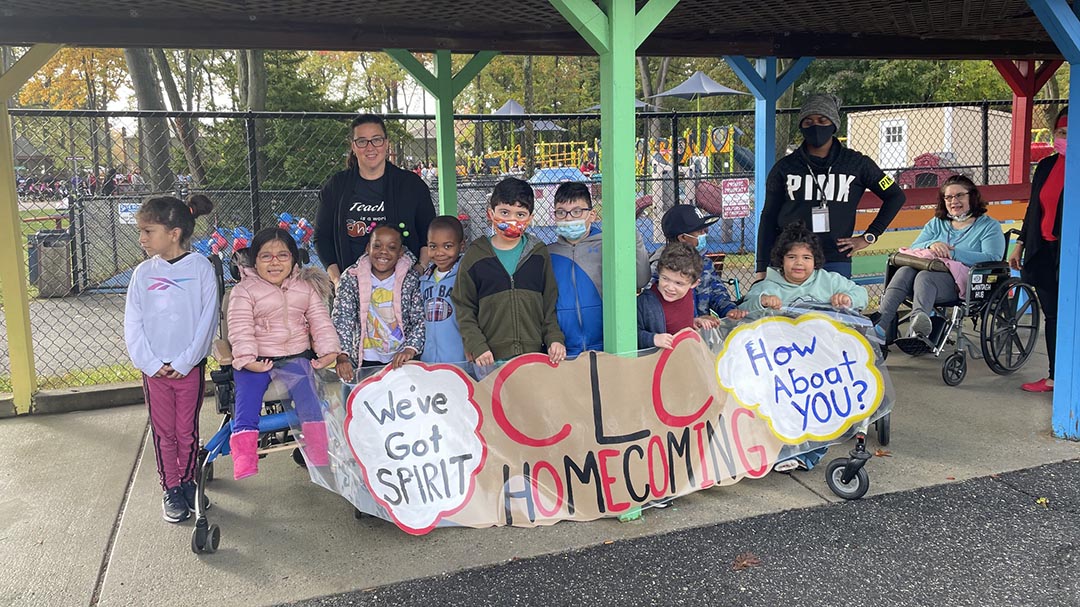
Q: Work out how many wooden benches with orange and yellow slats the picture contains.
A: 1